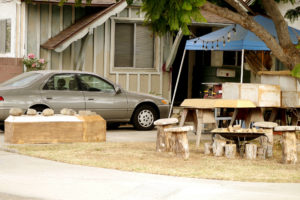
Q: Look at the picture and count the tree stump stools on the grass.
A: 4